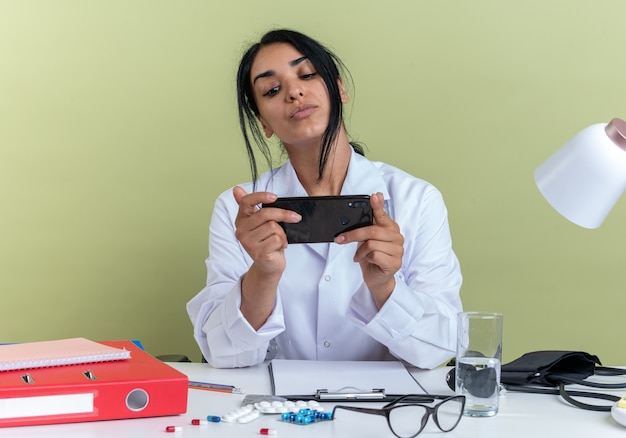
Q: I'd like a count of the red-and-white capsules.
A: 3